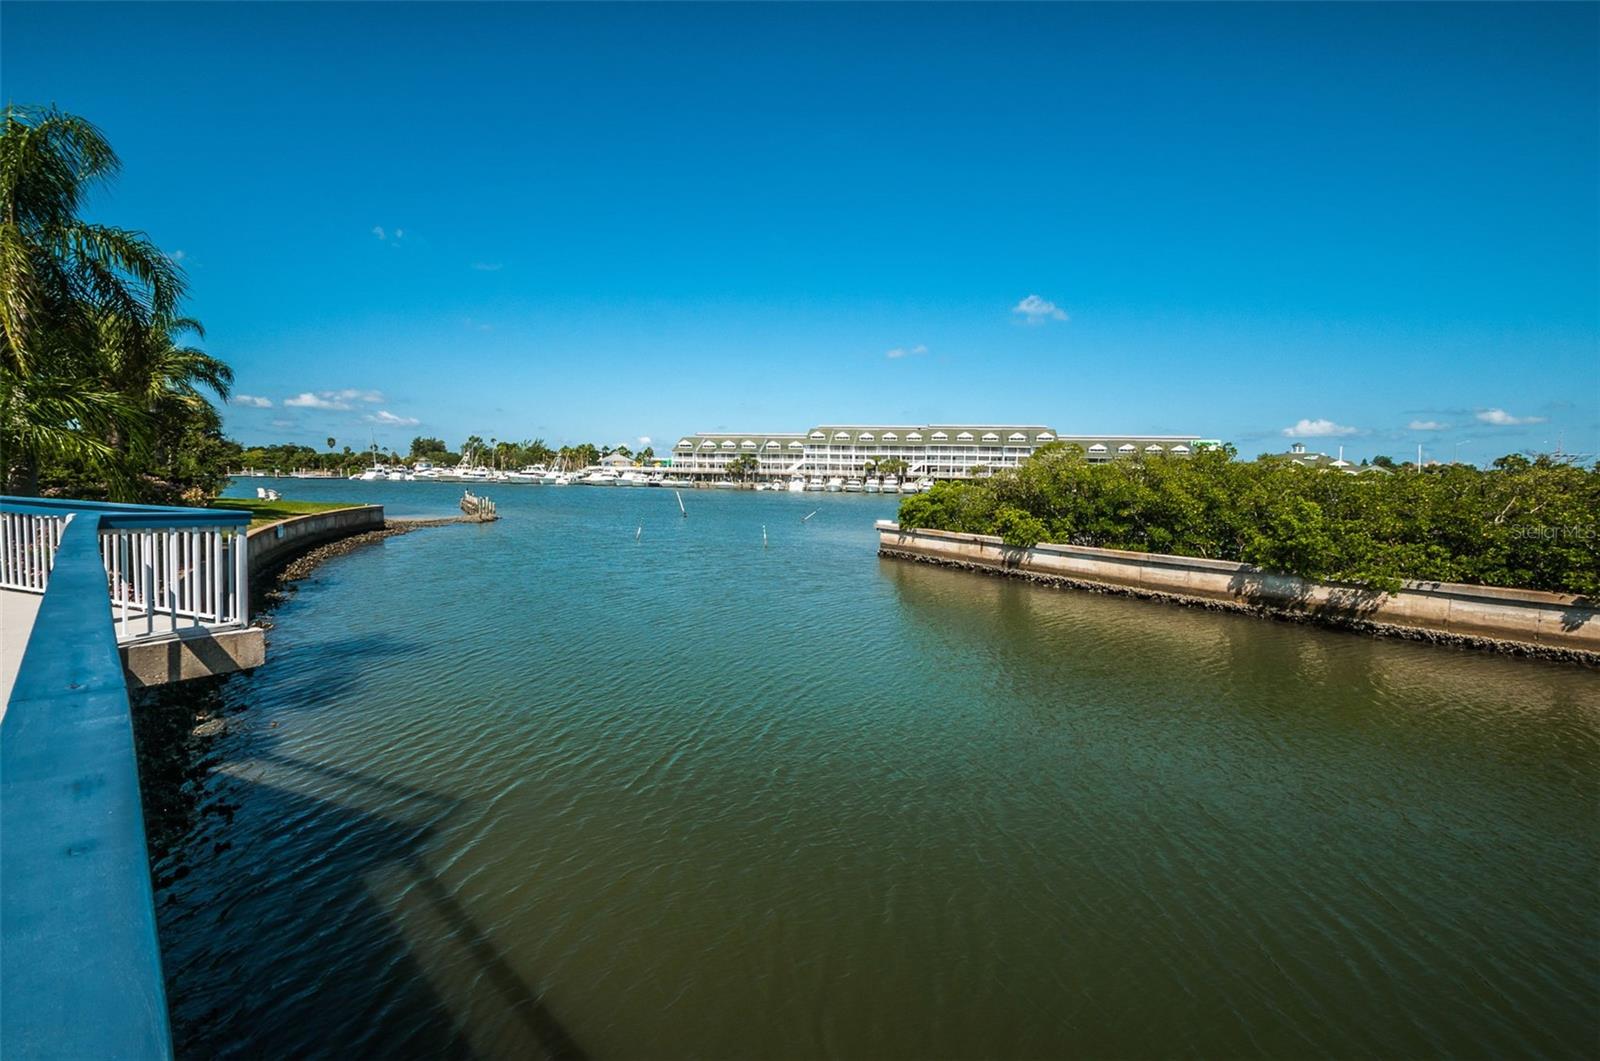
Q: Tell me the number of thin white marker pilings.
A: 4